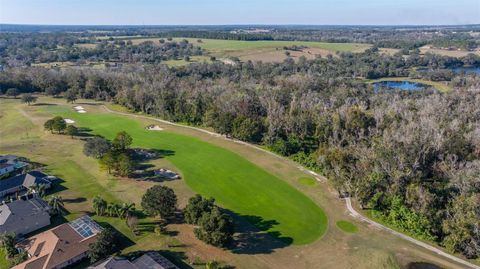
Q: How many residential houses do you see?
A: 5